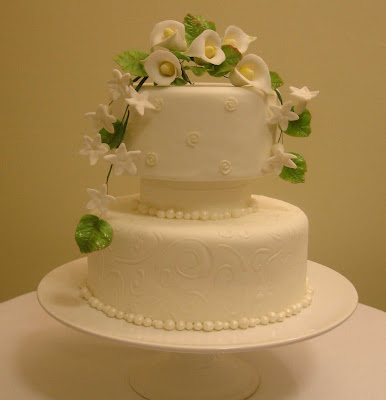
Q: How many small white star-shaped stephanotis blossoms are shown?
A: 9